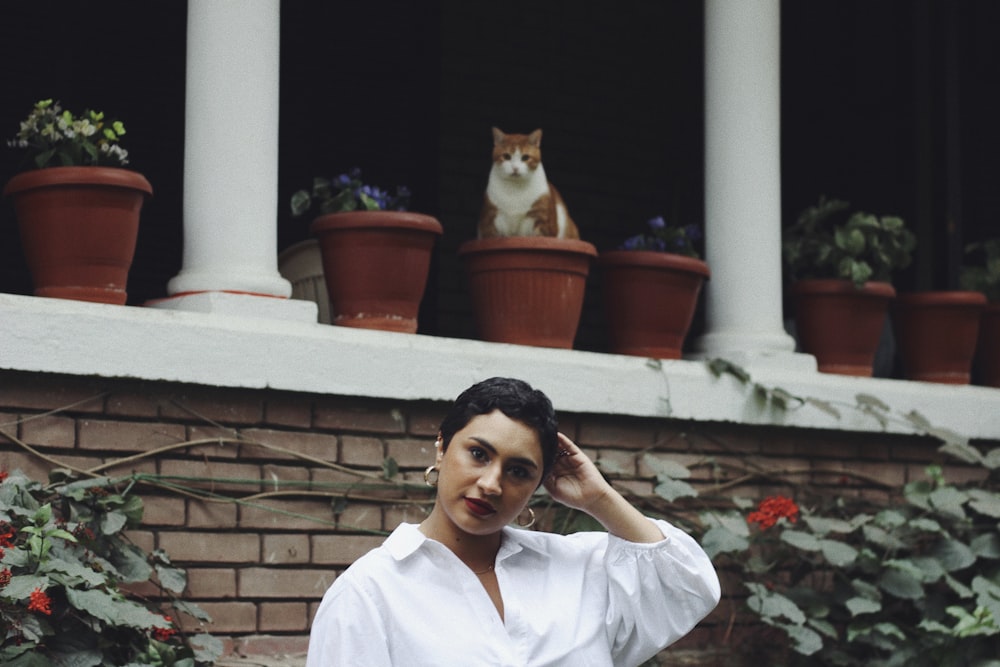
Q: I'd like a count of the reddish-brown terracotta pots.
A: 7